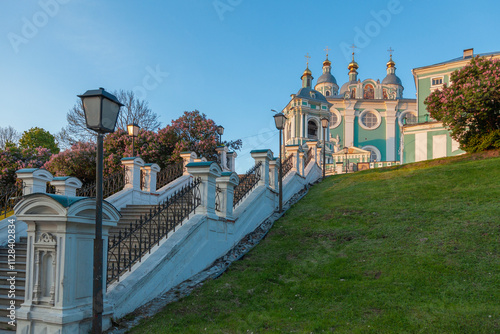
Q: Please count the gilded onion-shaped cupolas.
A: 4